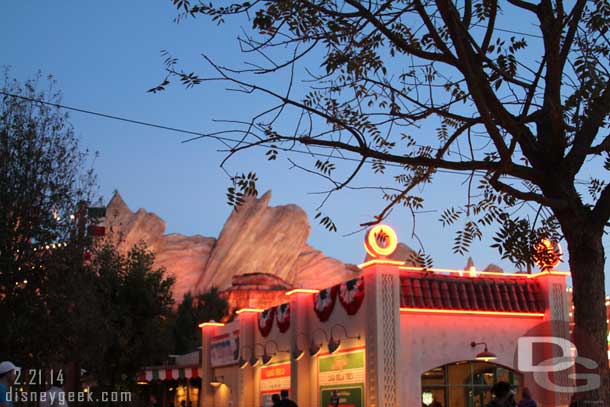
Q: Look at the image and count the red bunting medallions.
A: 4